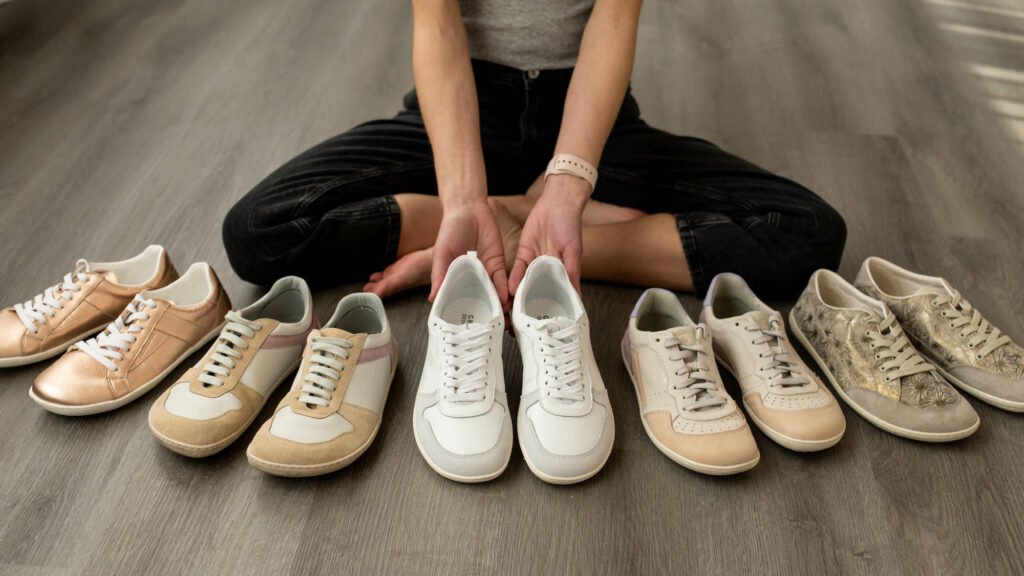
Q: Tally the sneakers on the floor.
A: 10